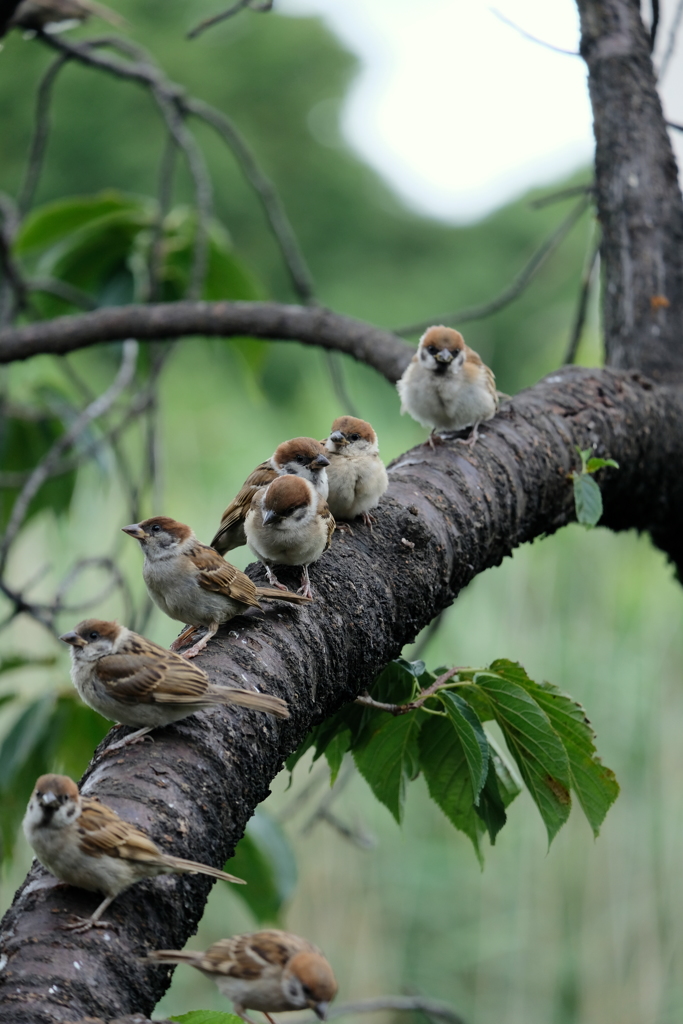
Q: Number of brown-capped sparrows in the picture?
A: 8